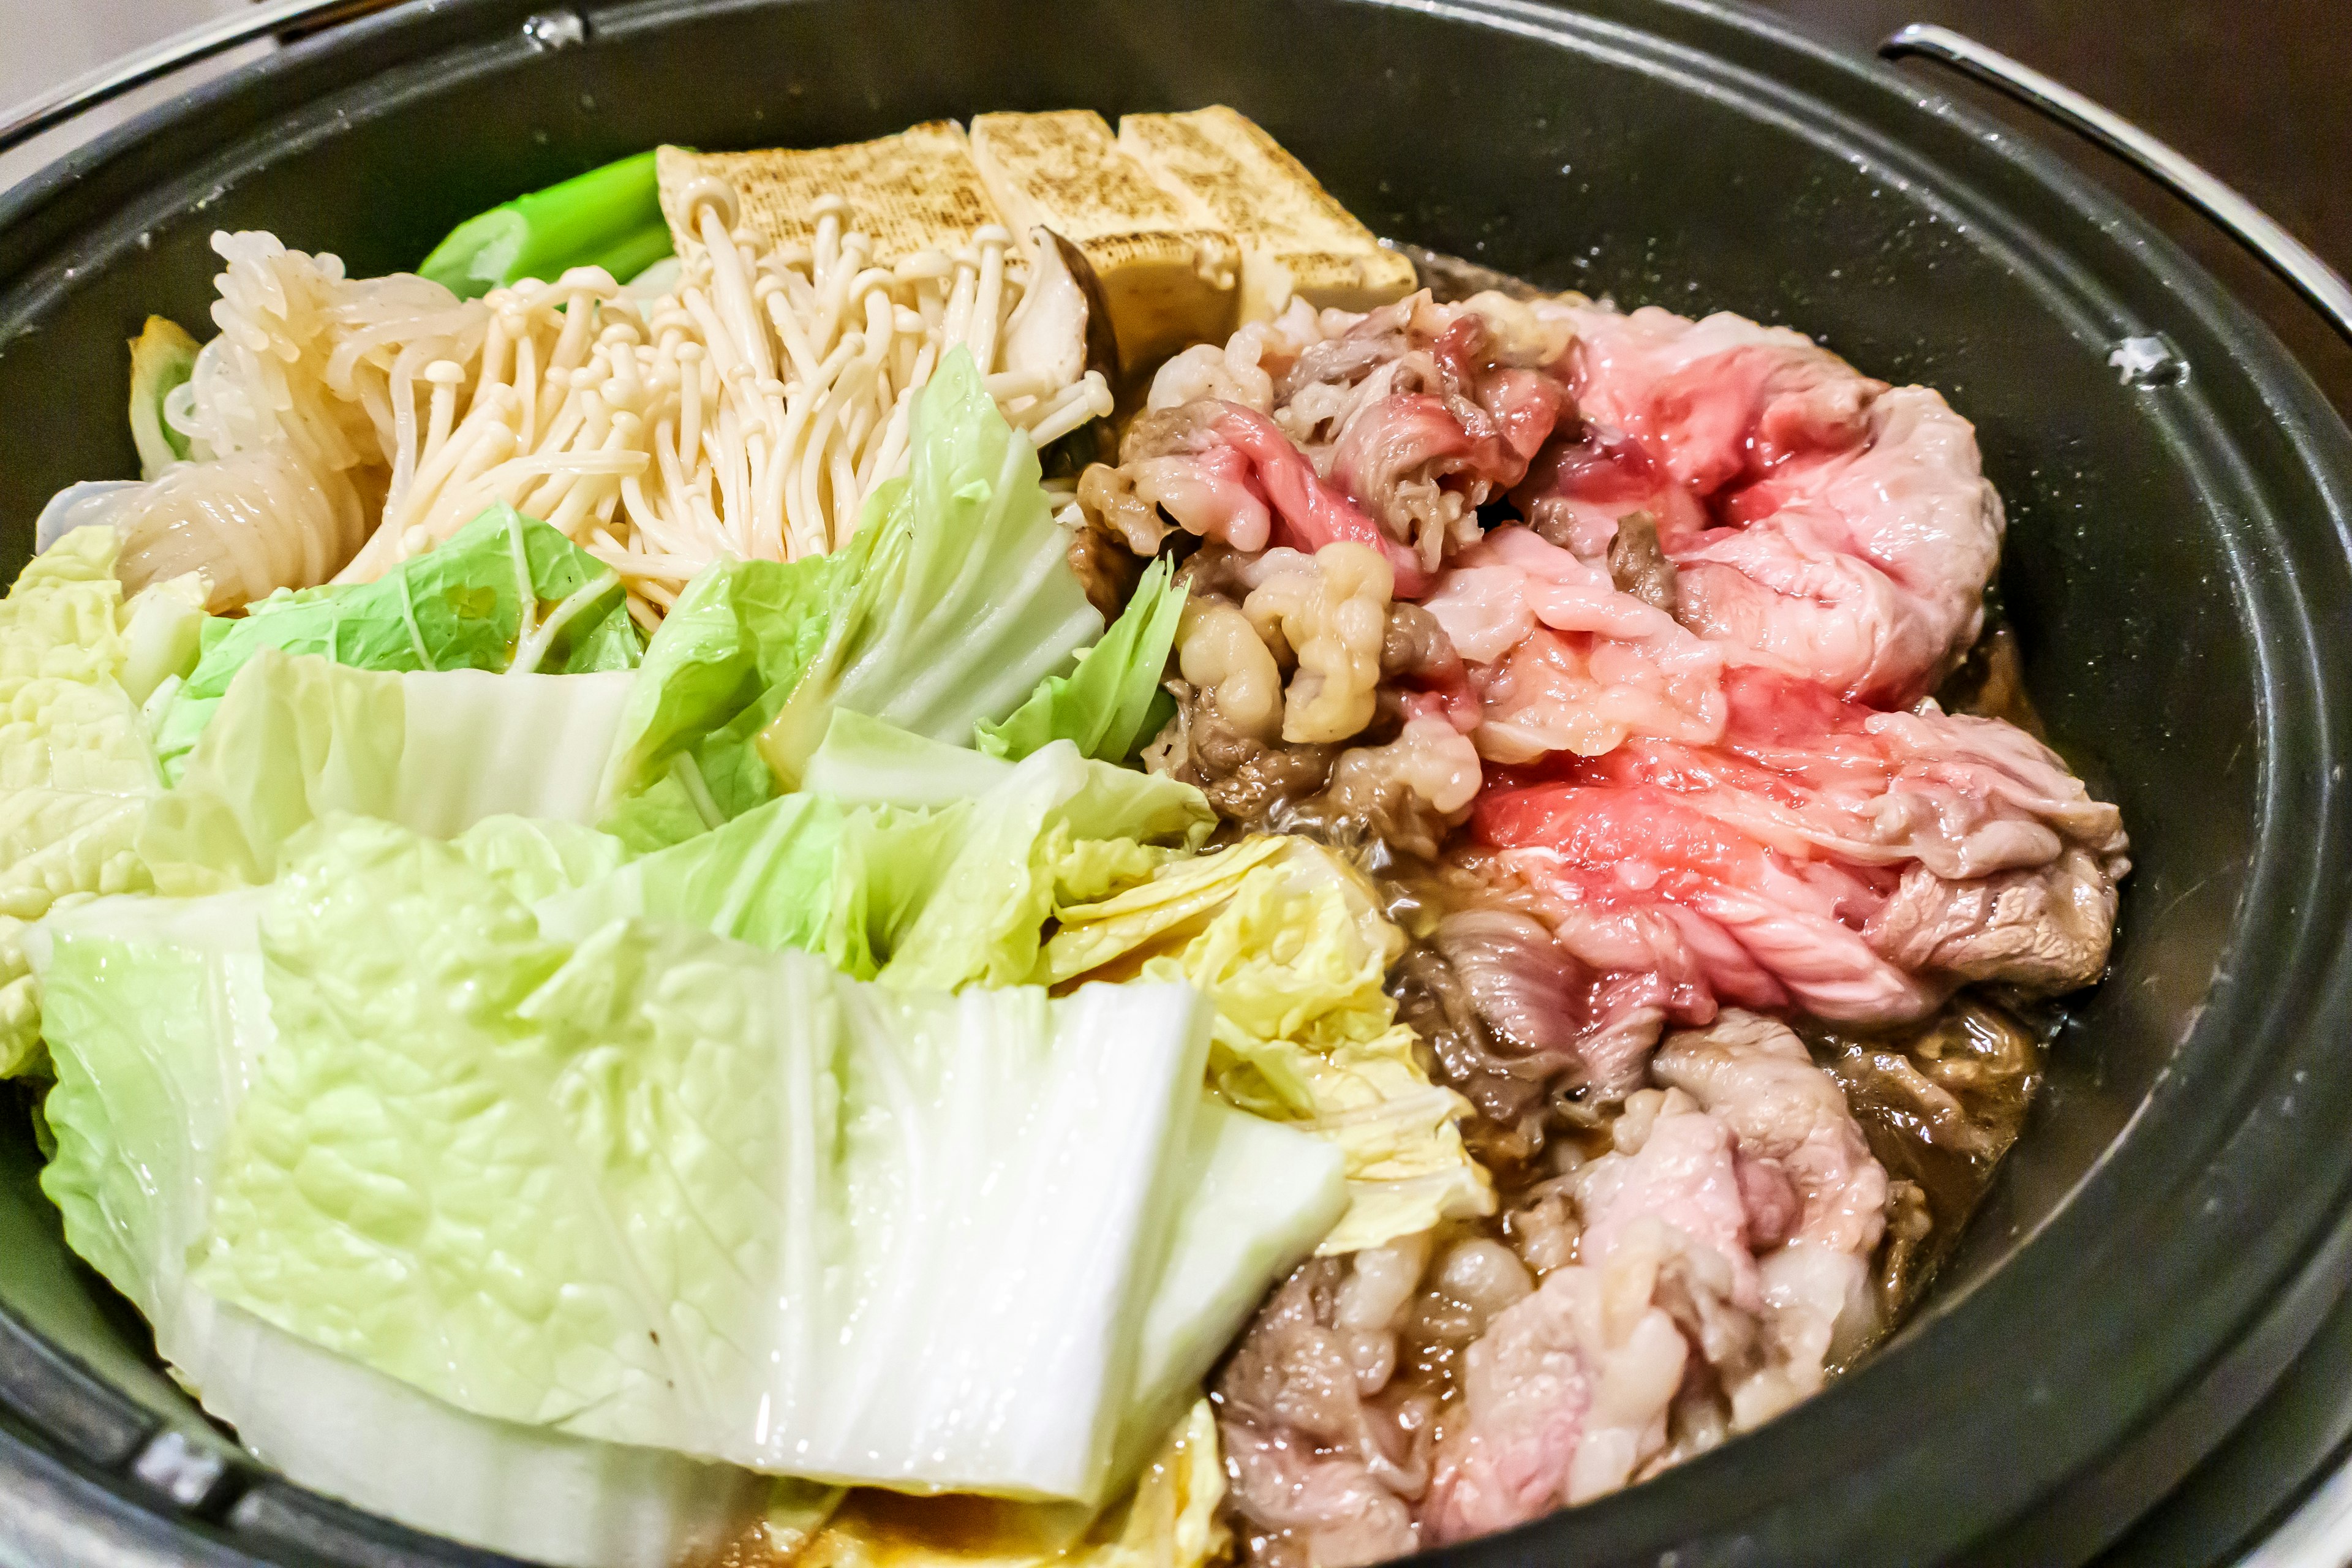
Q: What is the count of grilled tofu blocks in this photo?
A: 3